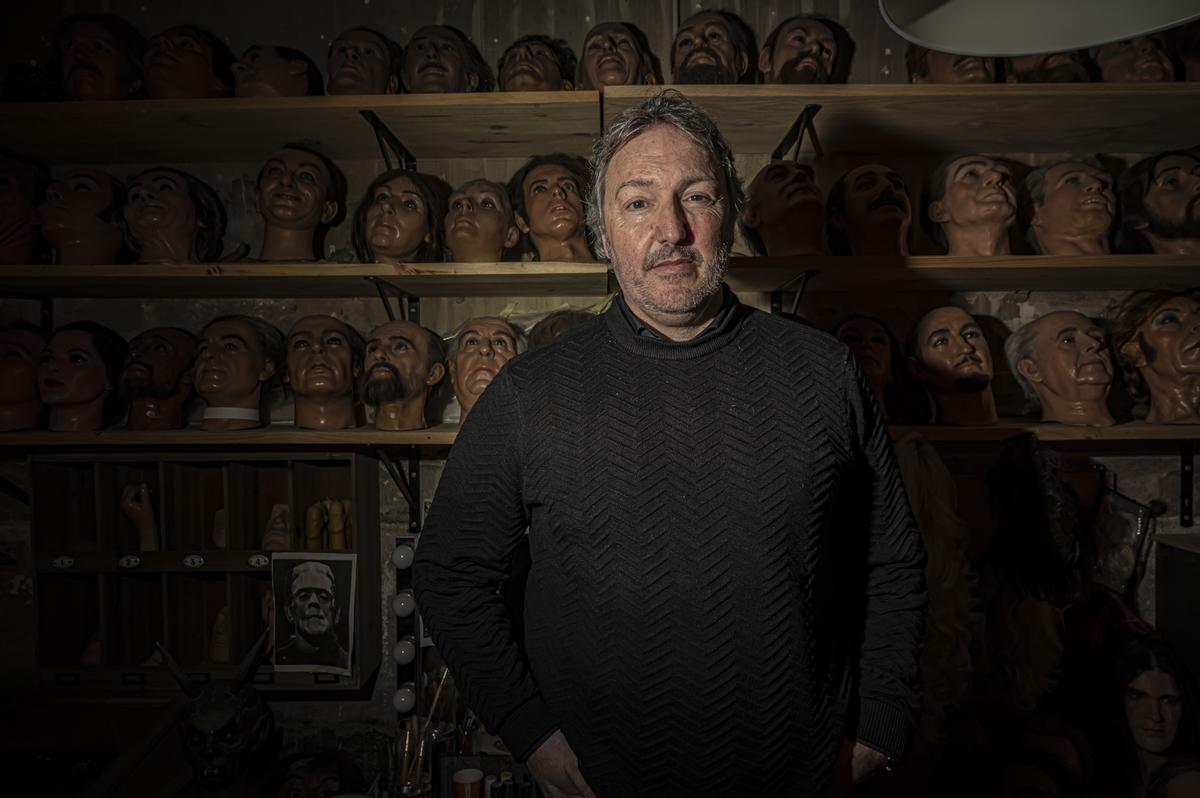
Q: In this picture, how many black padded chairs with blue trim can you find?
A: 0